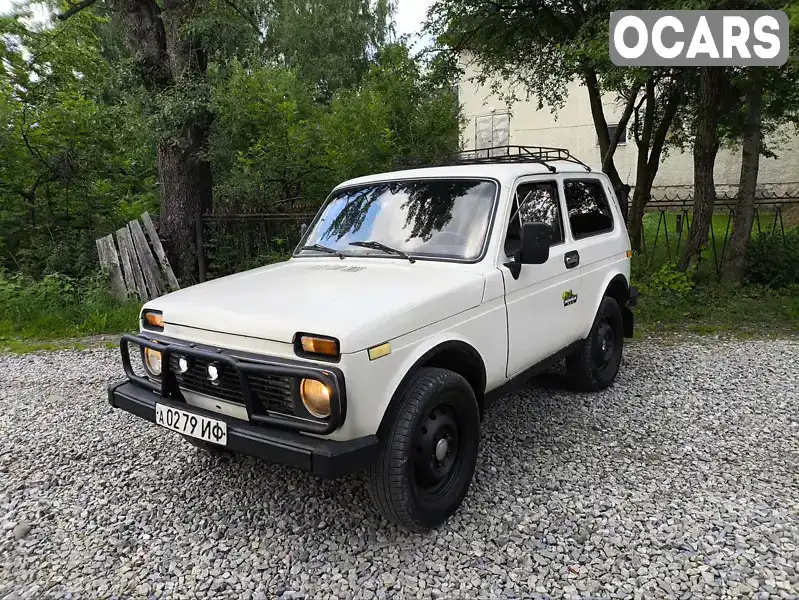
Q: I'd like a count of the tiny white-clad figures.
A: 0